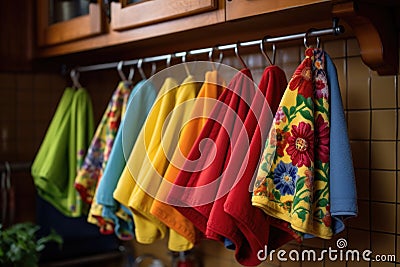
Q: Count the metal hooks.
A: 9